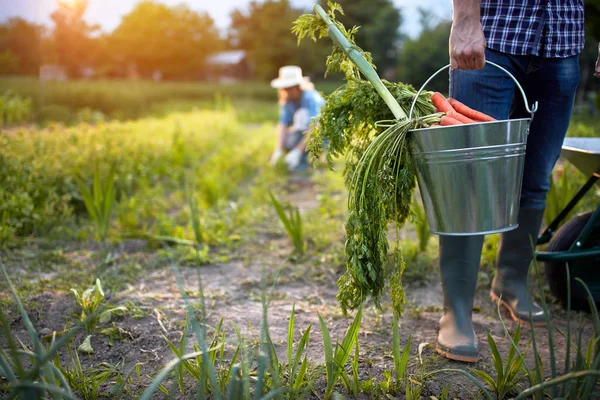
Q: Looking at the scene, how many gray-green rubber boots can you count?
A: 2